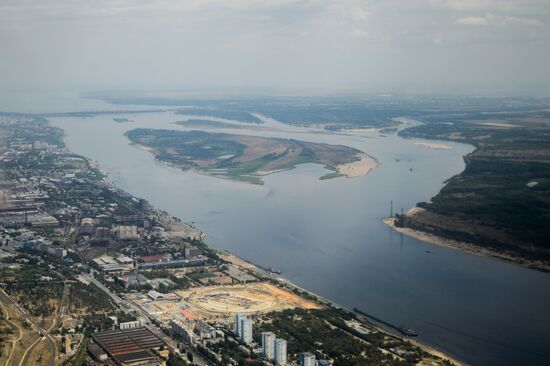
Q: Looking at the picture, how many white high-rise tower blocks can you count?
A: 5